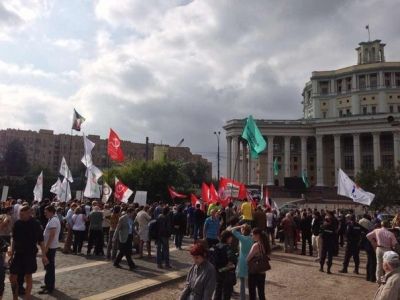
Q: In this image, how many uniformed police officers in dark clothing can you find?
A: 2